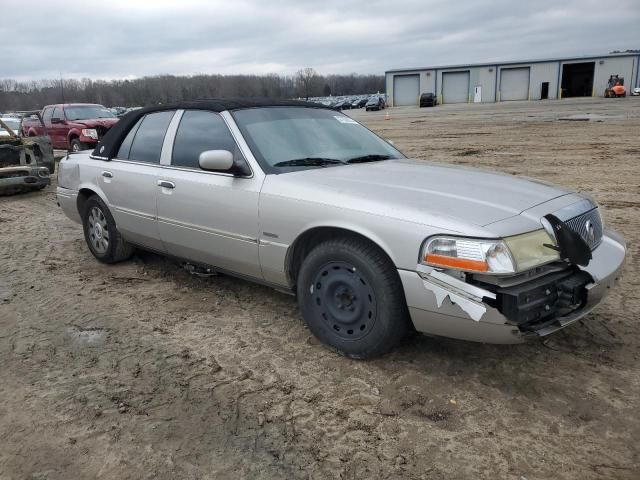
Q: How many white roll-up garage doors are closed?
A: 3